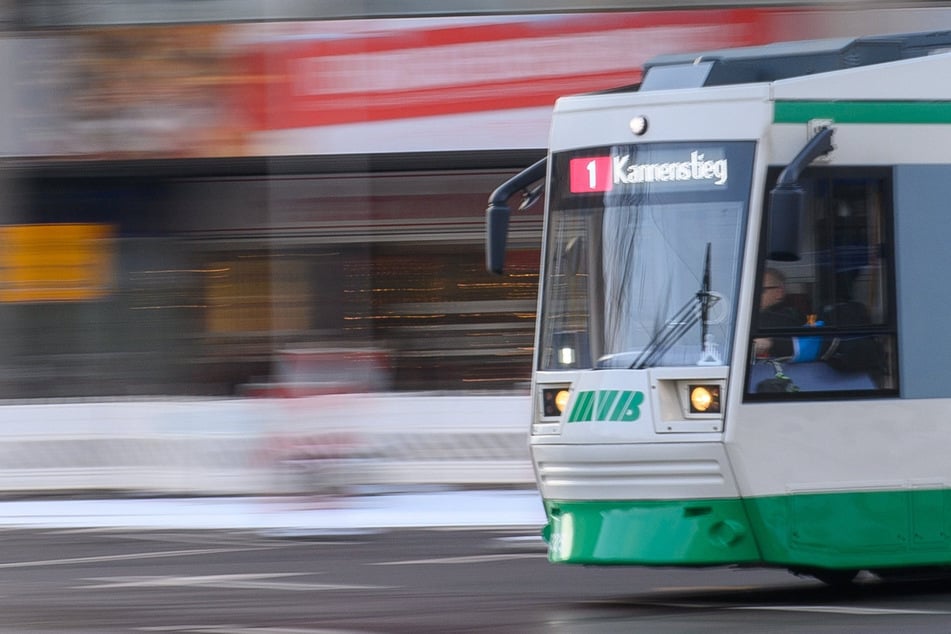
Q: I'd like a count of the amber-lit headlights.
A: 2